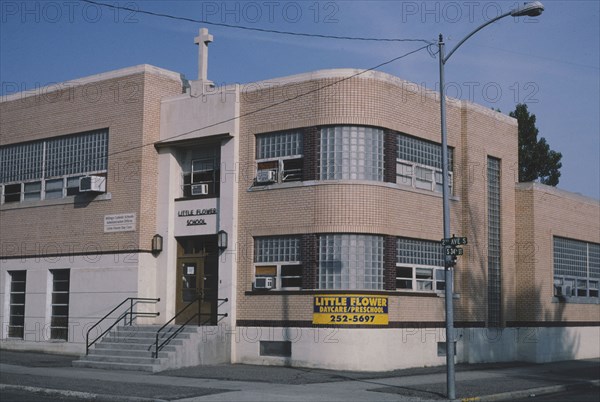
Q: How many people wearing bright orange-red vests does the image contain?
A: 0